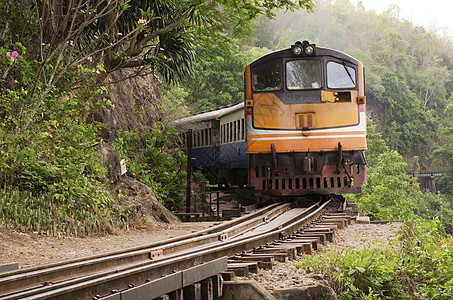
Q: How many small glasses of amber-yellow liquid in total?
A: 0